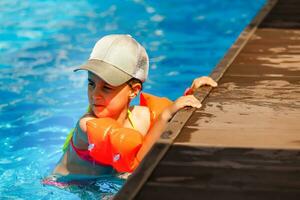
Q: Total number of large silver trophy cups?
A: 0